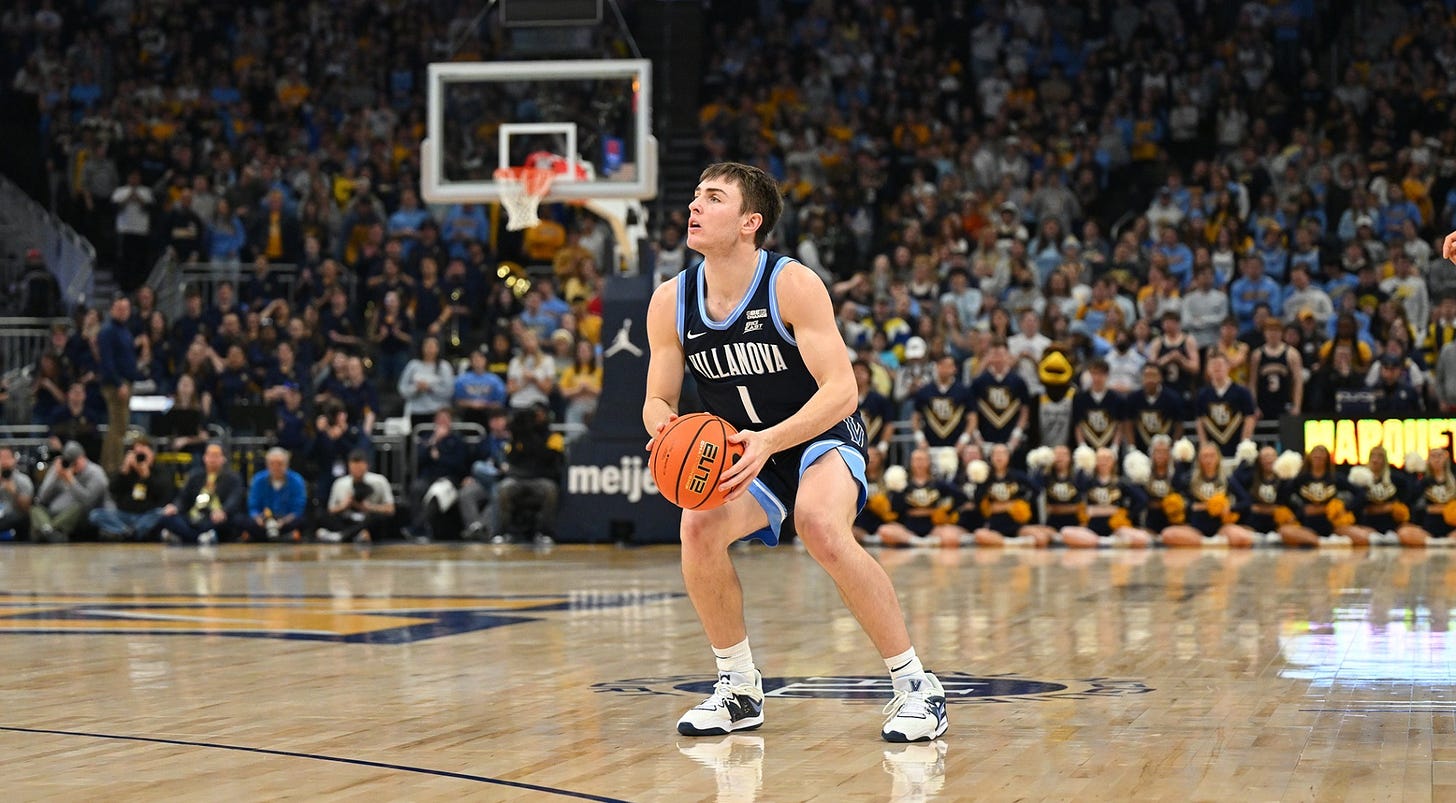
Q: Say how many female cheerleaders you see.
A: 12